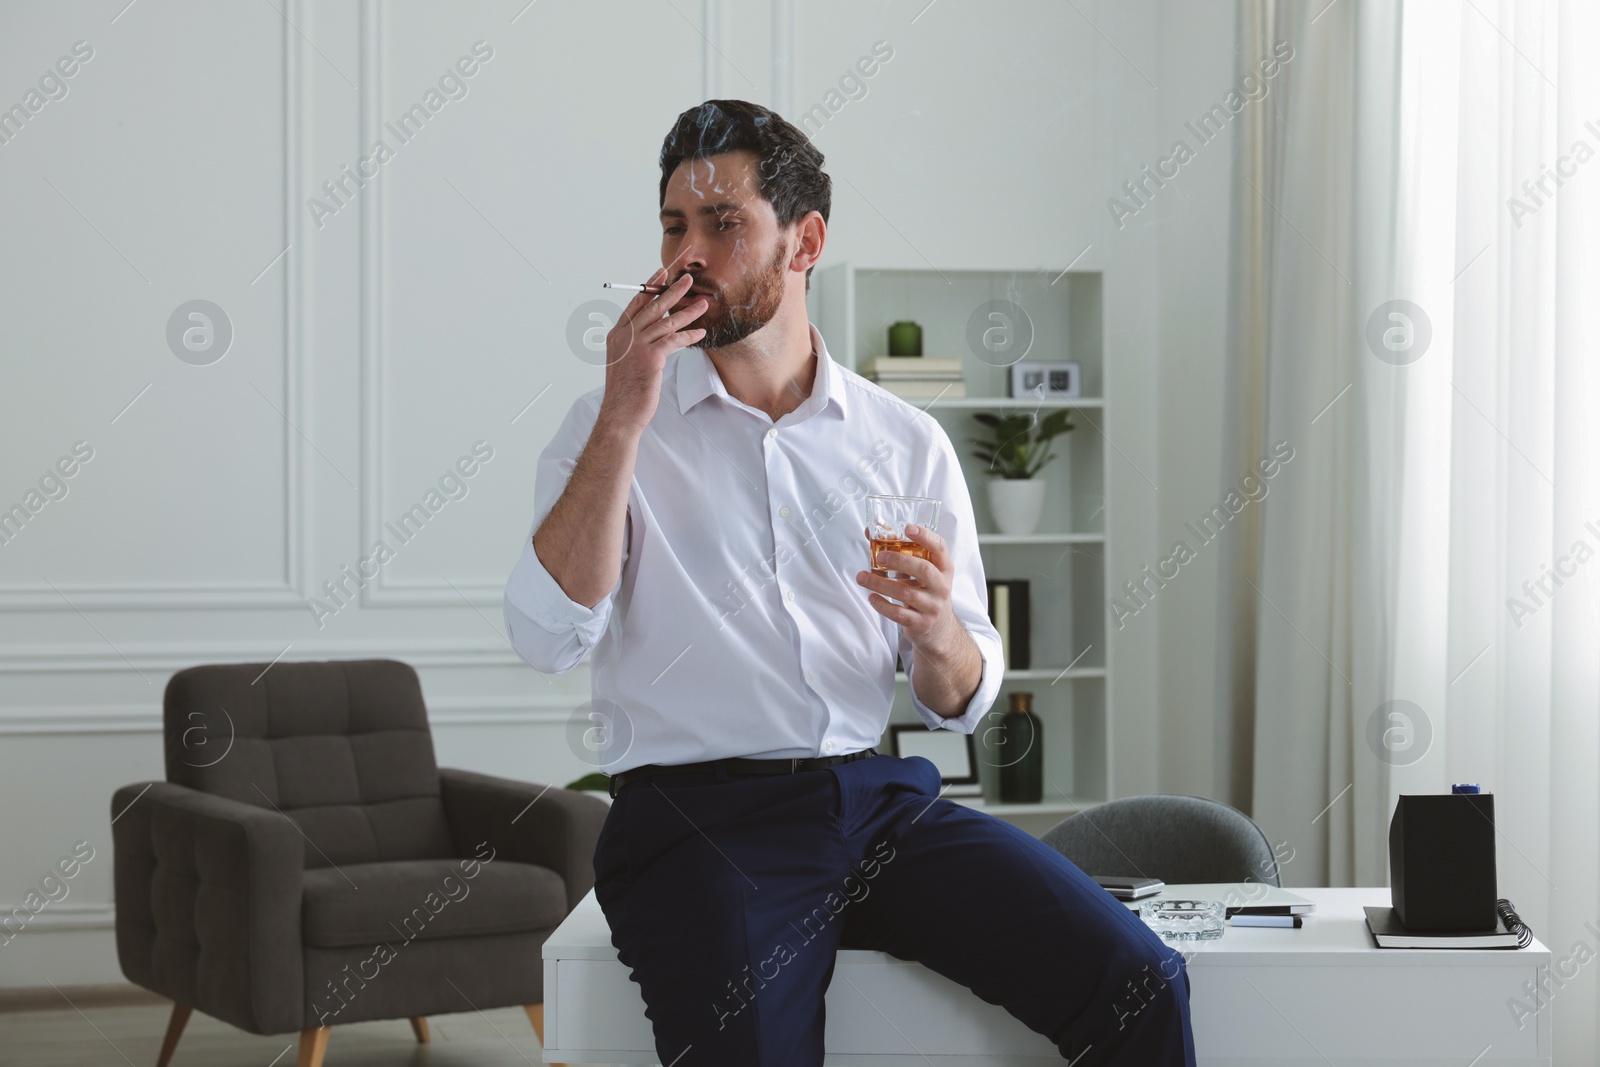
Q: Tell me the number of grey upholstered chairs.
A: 2